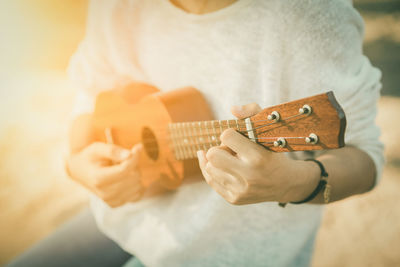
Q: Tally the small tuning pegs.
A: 4